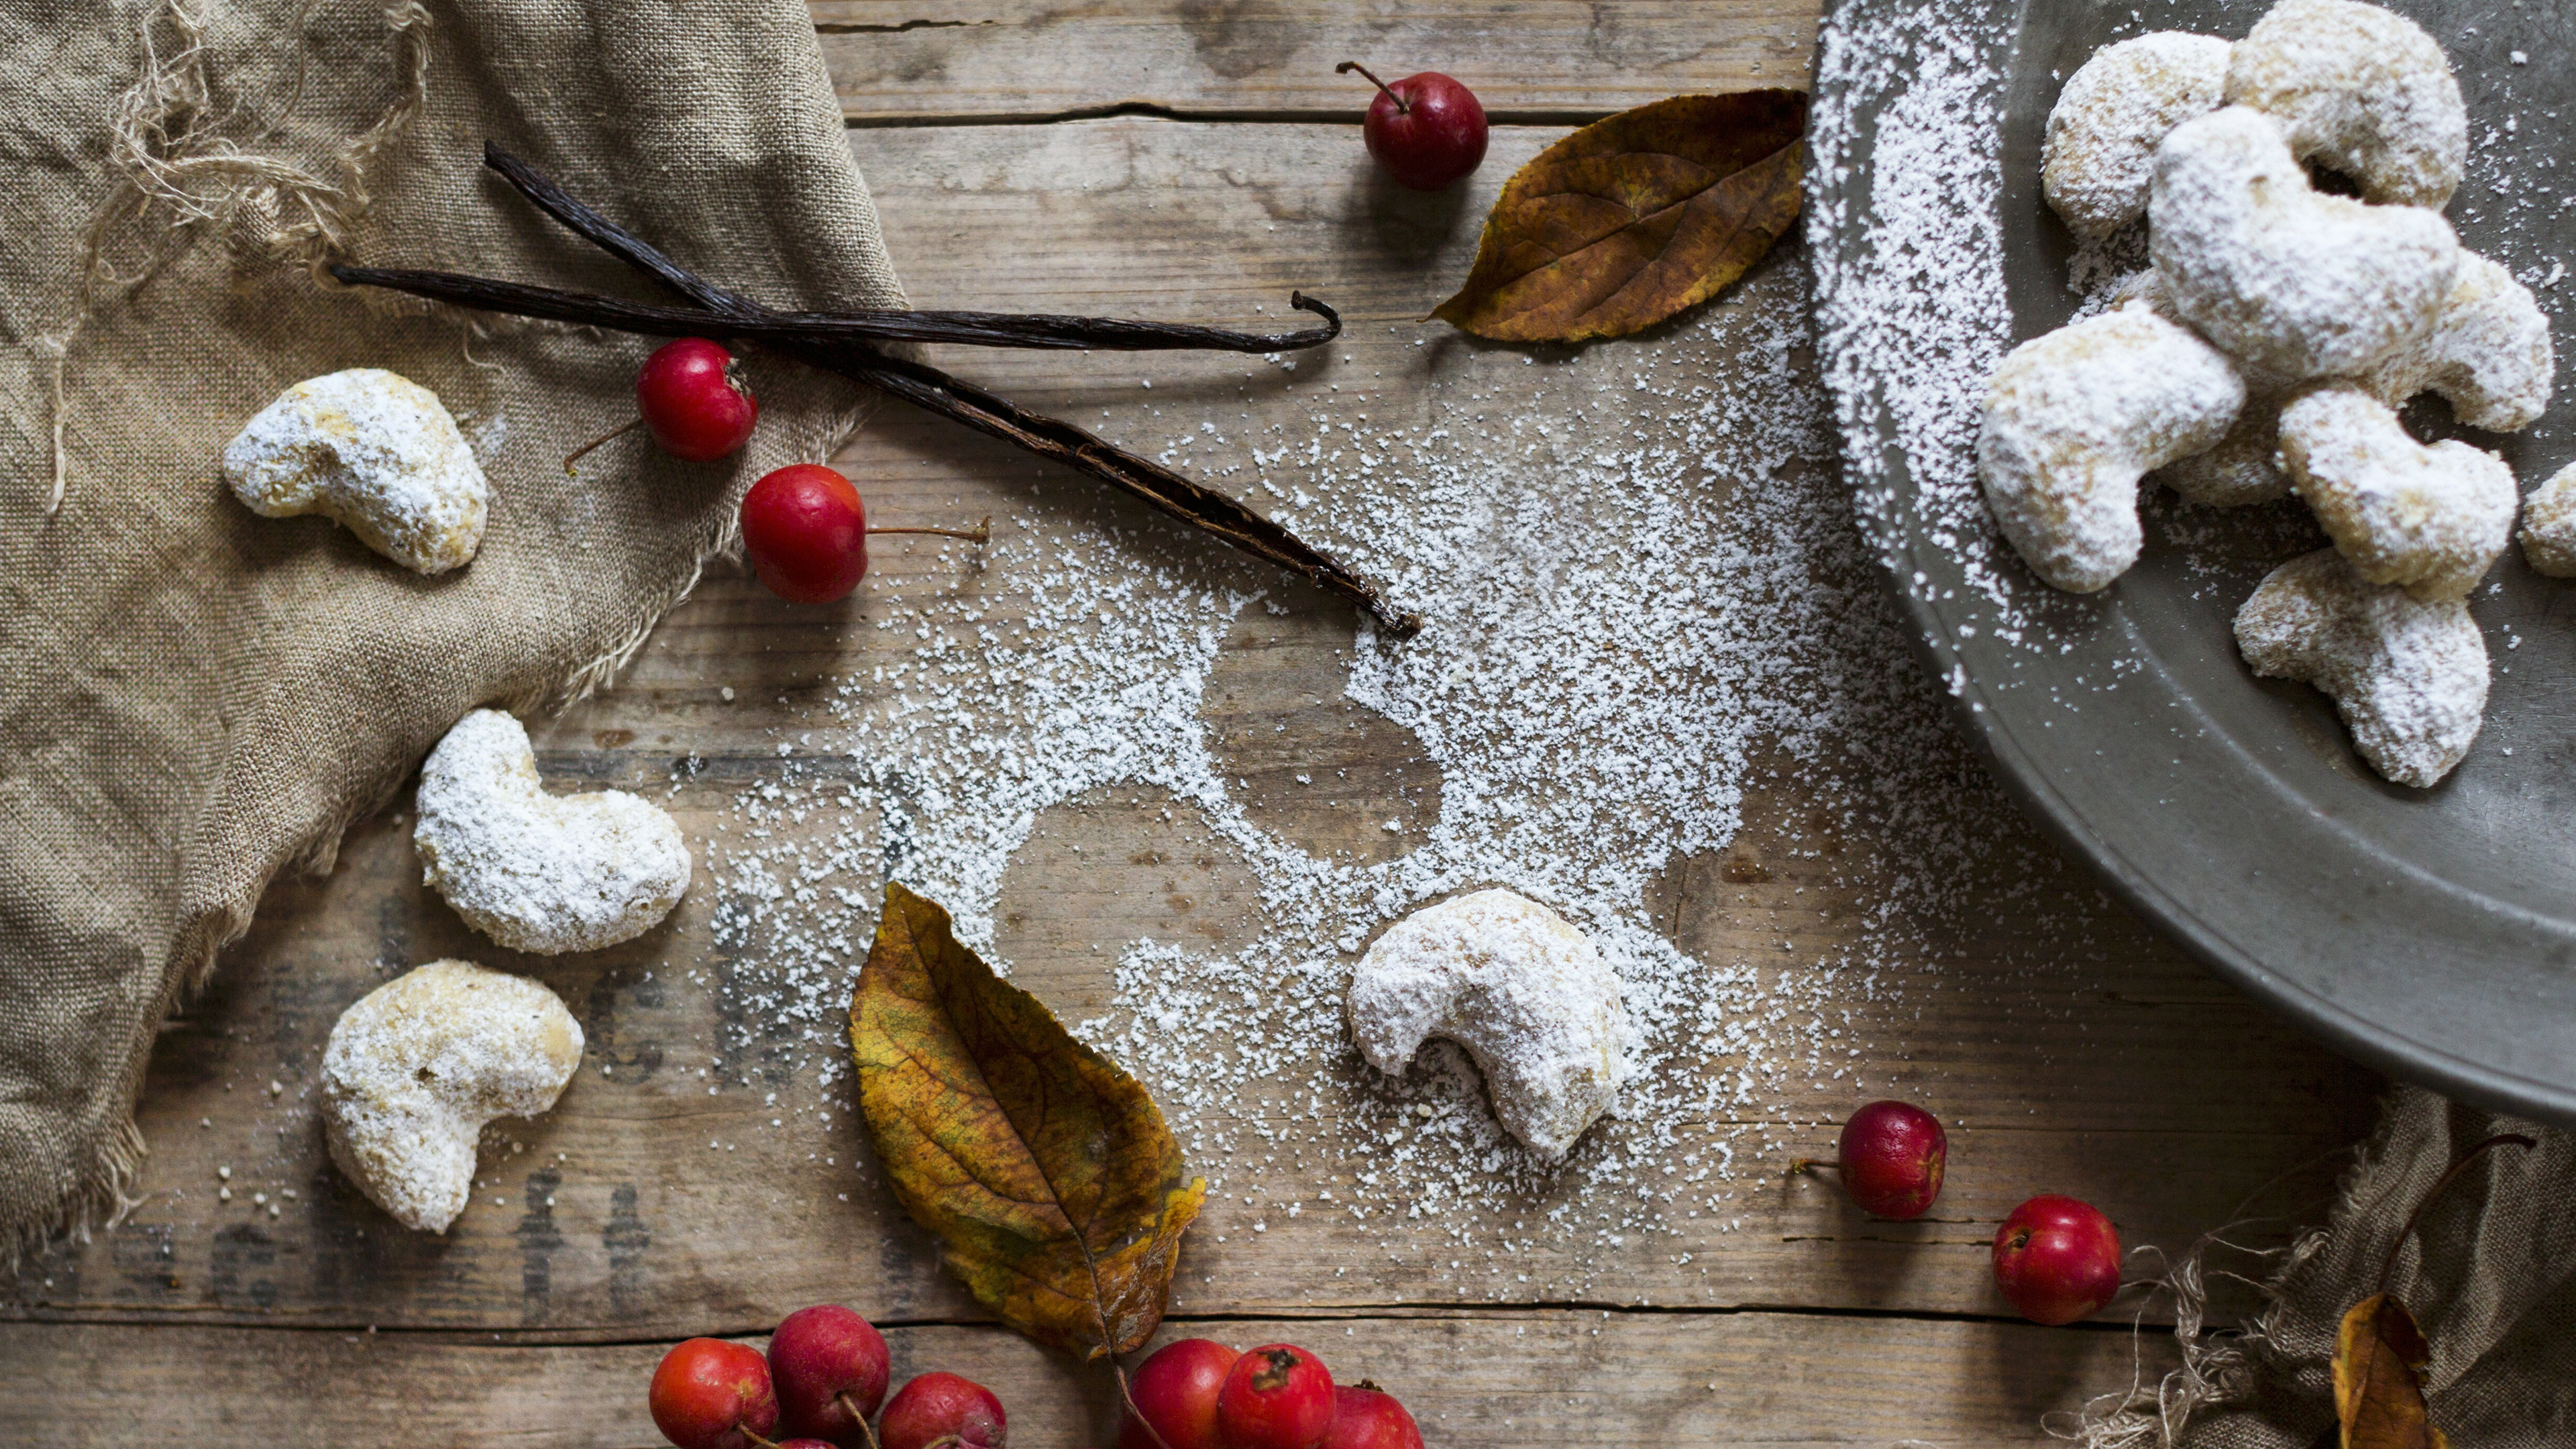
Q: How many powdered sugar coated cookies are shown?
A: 13